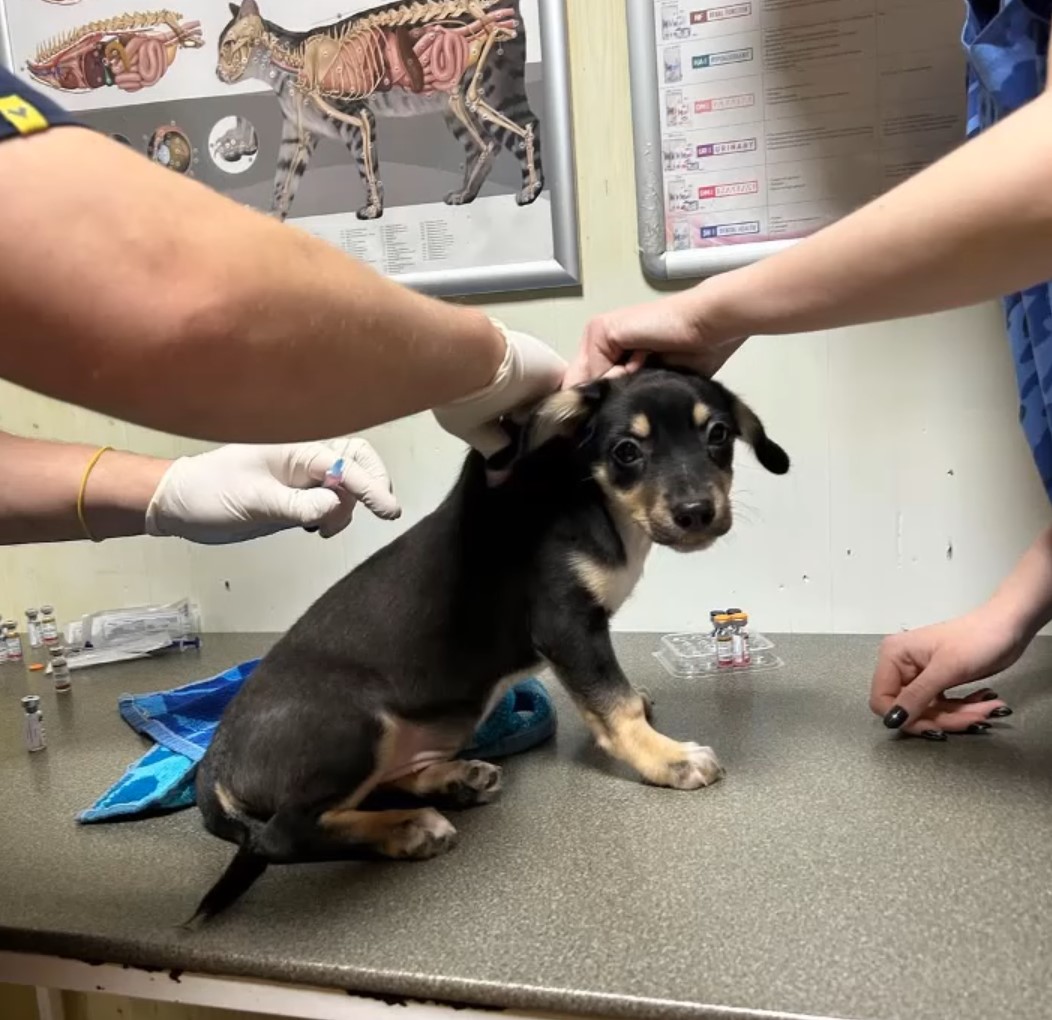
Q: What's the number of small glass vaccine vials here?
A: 10